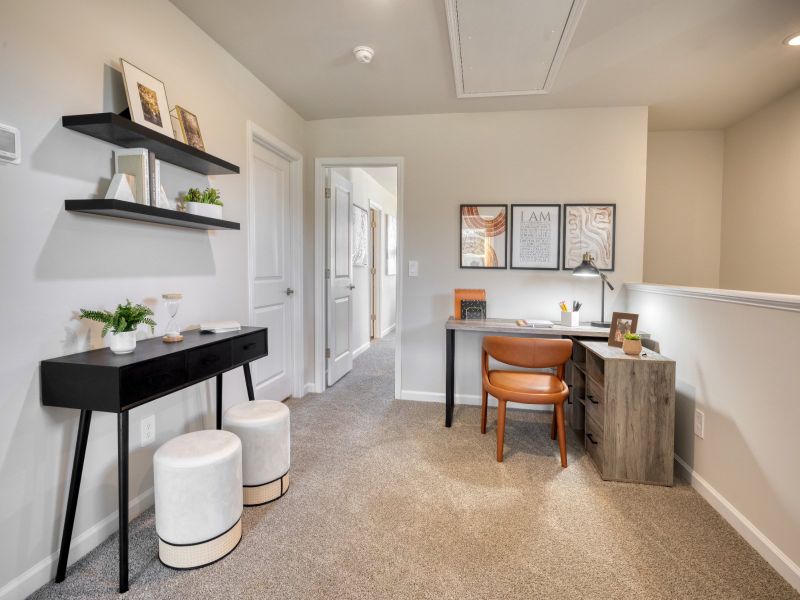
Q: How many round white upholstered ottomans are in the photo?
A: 2